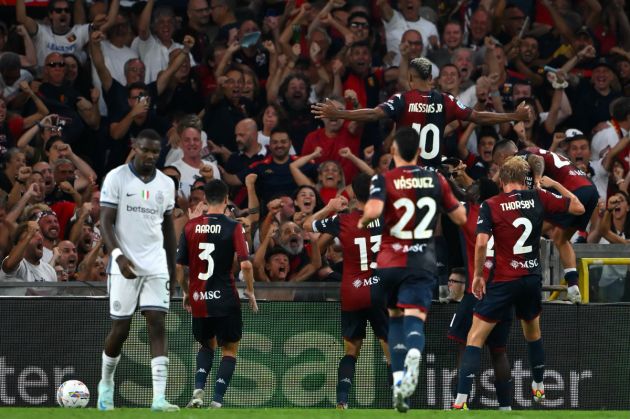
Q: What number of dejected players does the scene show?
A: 1